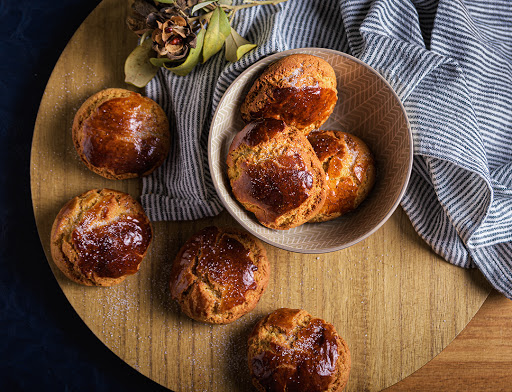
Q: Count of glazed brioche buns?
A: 7